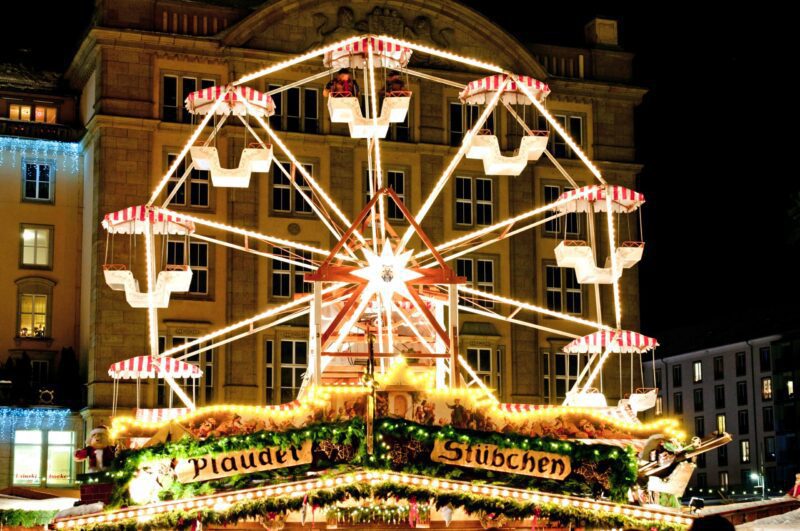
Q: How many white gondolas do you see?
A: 6